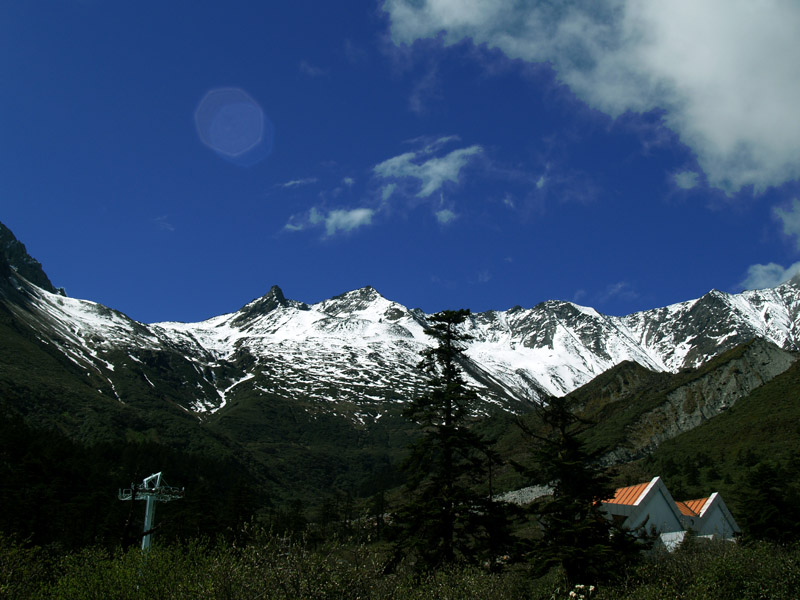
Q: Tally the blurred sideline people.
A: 0